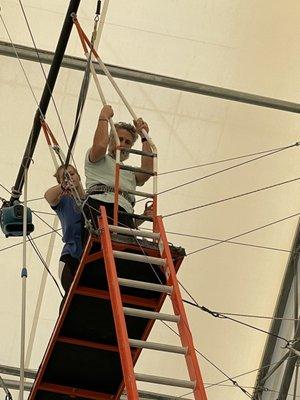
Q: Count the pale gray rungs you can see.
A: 6